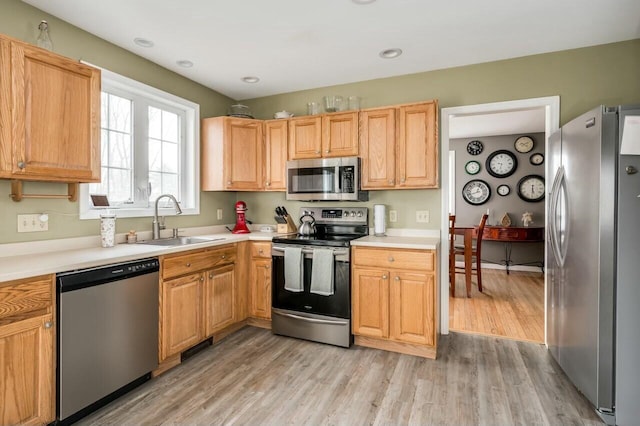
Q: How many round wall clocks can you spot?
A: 8